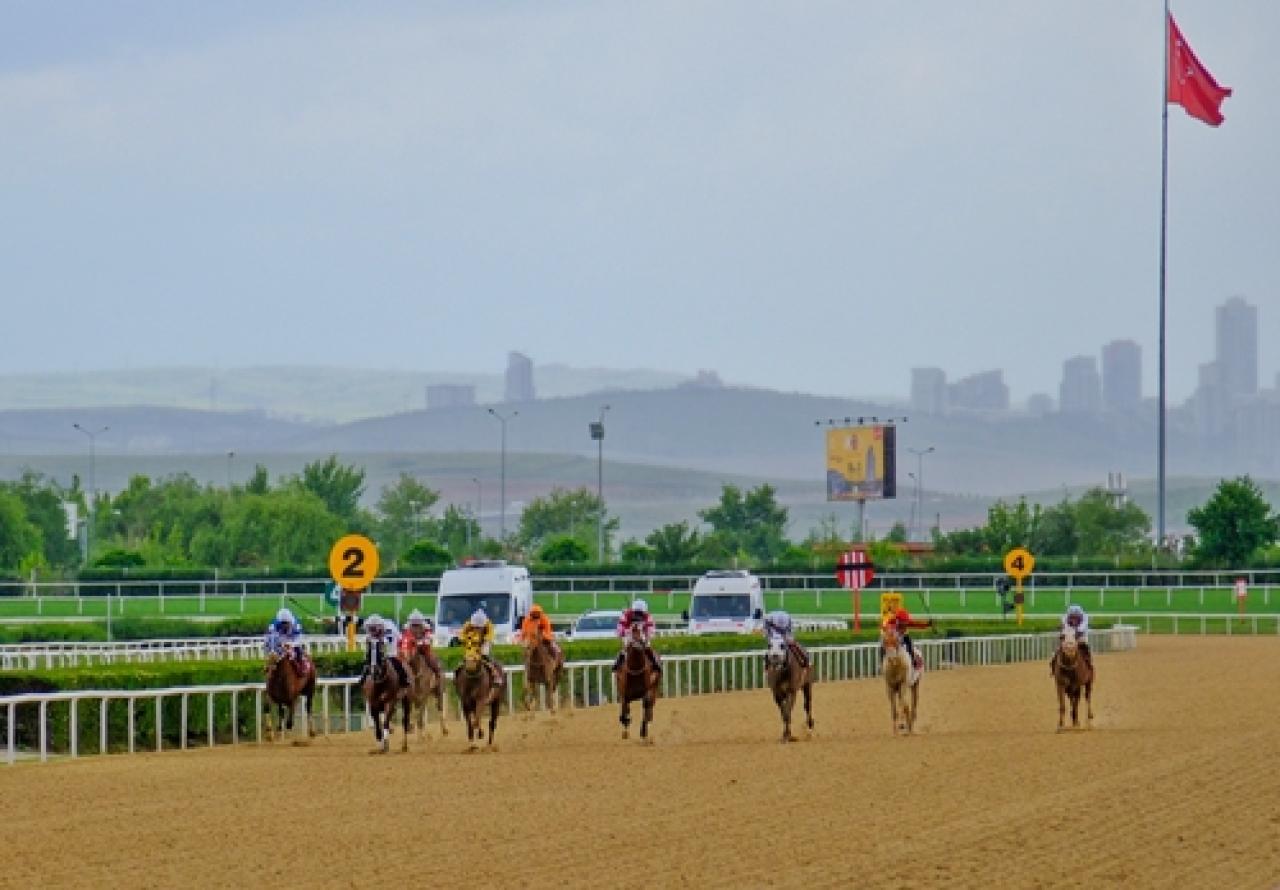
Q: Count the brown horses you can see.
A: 8